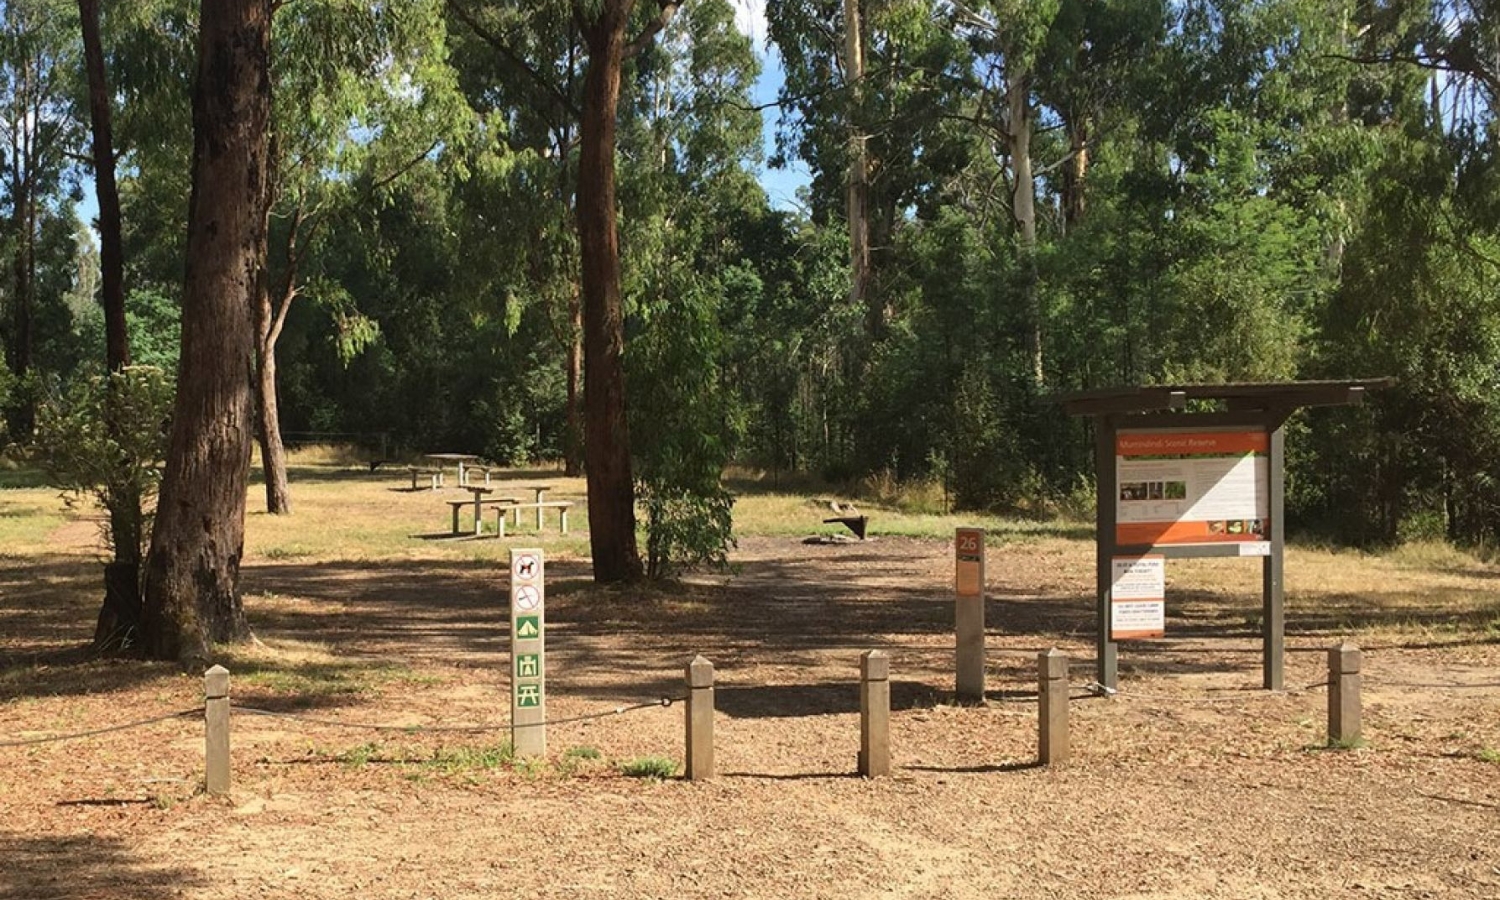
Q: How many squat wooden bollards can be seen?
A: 5